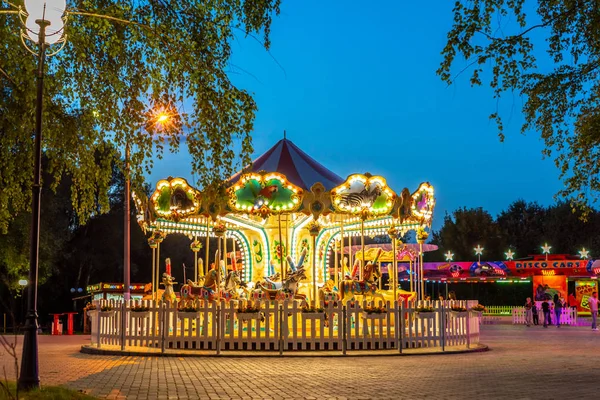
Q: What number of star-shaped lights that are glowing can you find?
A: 5